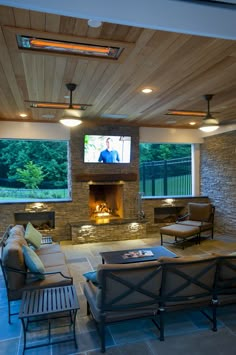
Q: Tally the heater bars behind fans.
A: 2